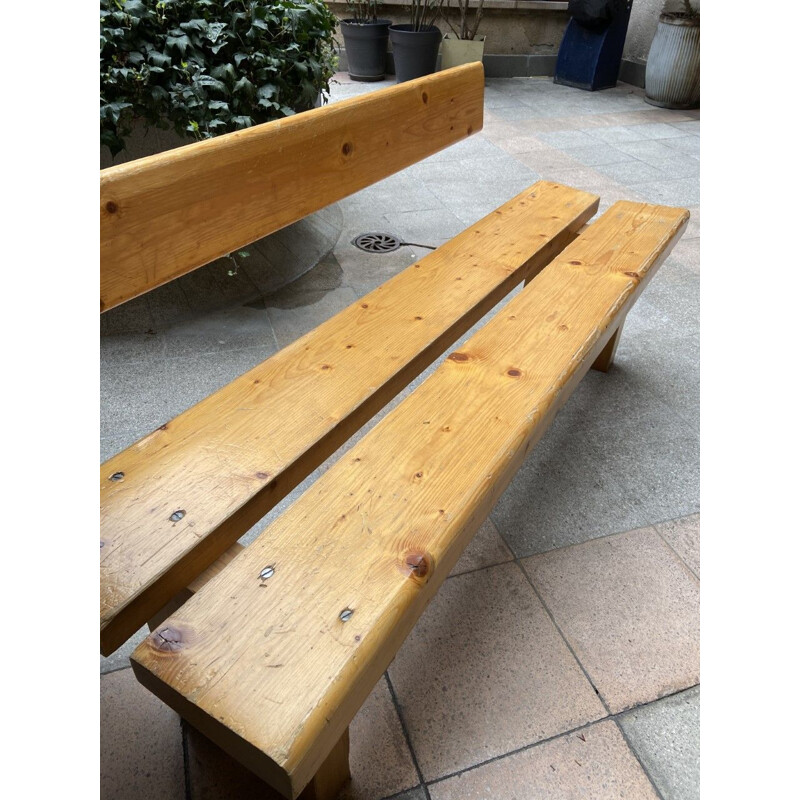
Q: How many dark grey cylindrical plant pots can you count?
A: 2